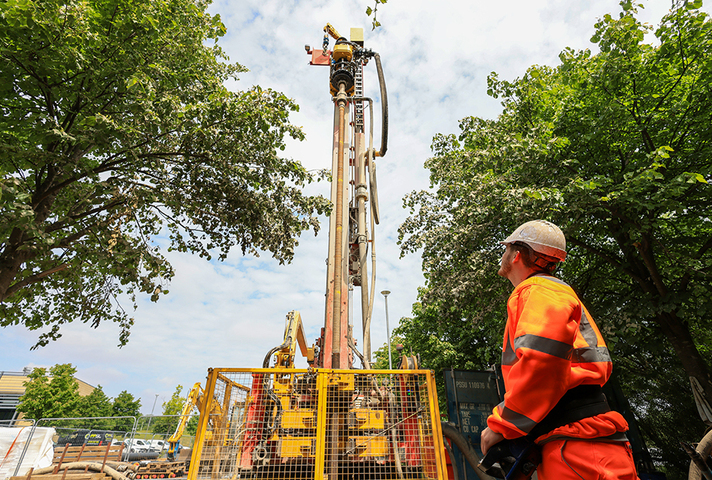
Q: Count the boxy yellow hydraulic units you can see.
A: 4